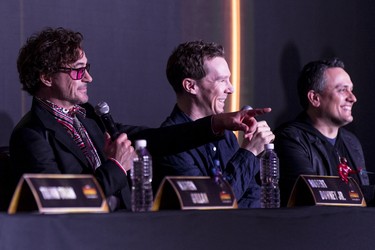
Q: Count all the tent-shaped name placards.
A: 3